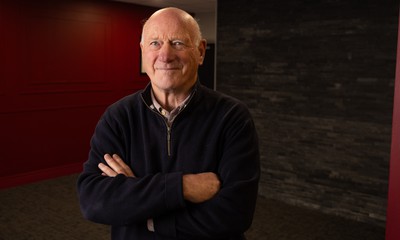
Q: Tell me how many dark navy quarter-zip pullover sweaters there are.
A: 1